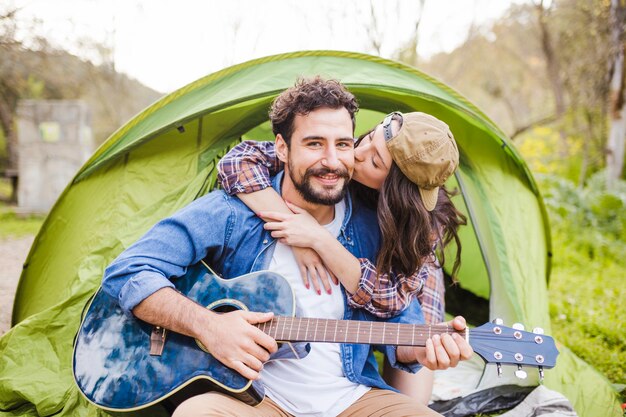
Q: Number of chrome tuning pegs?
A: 6